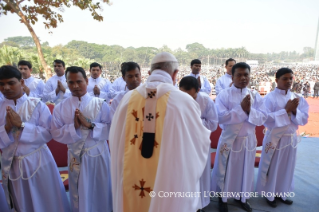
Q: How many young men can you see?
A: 11